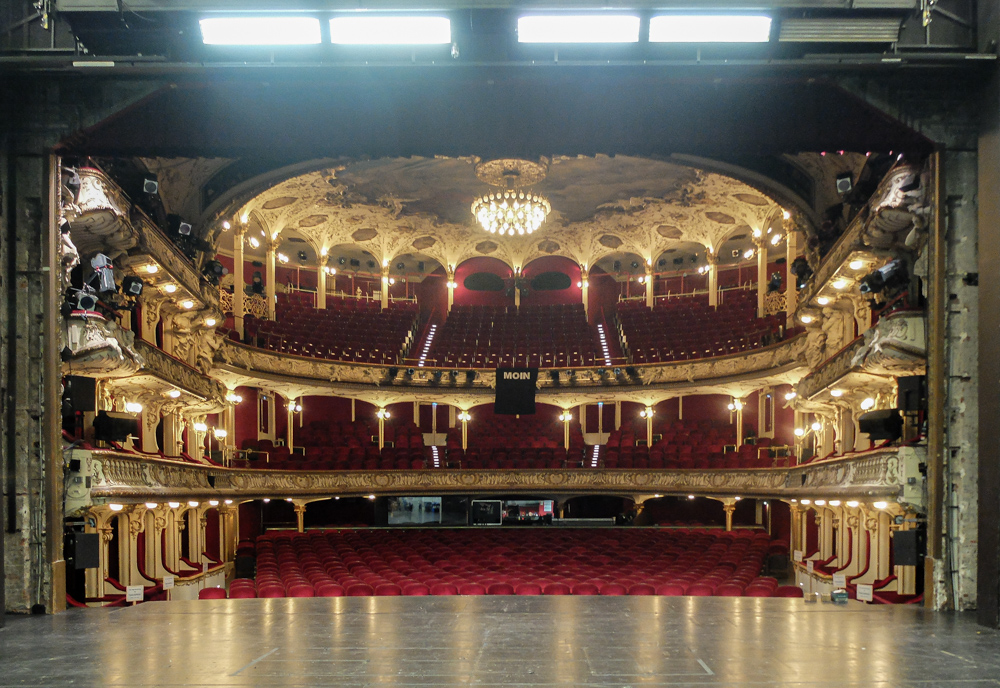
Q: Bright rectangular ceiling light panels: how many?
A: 4